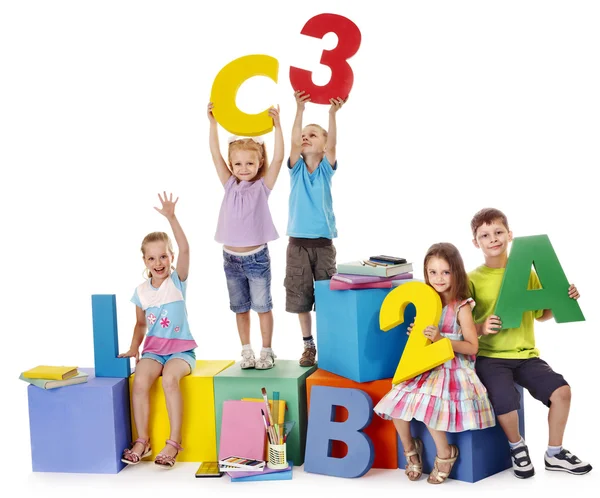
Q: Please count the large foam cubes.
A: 6